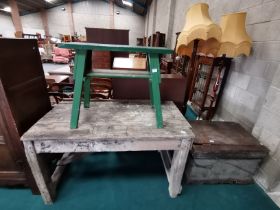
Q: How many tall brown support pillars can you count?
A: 4